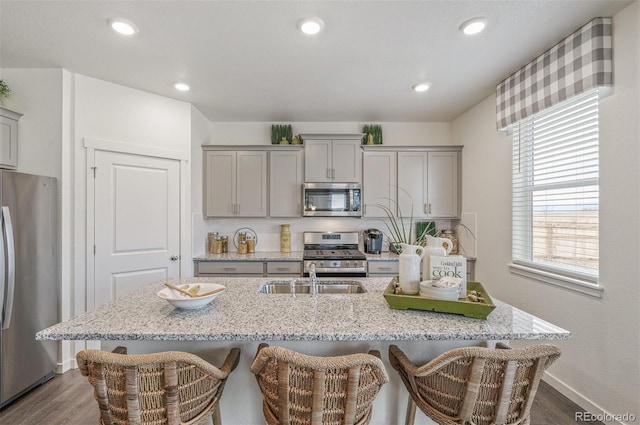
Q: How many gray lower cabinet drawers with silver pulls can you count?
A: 3